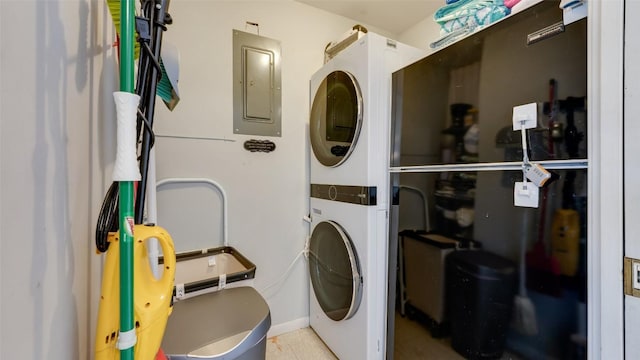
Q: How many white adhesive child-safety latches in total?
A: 2